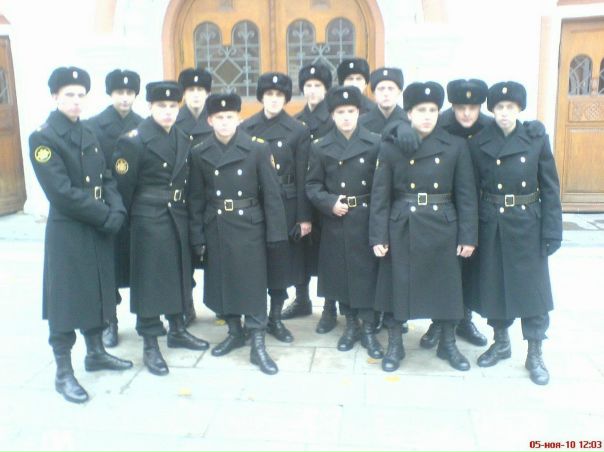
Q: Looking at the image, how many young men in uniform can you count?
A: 13